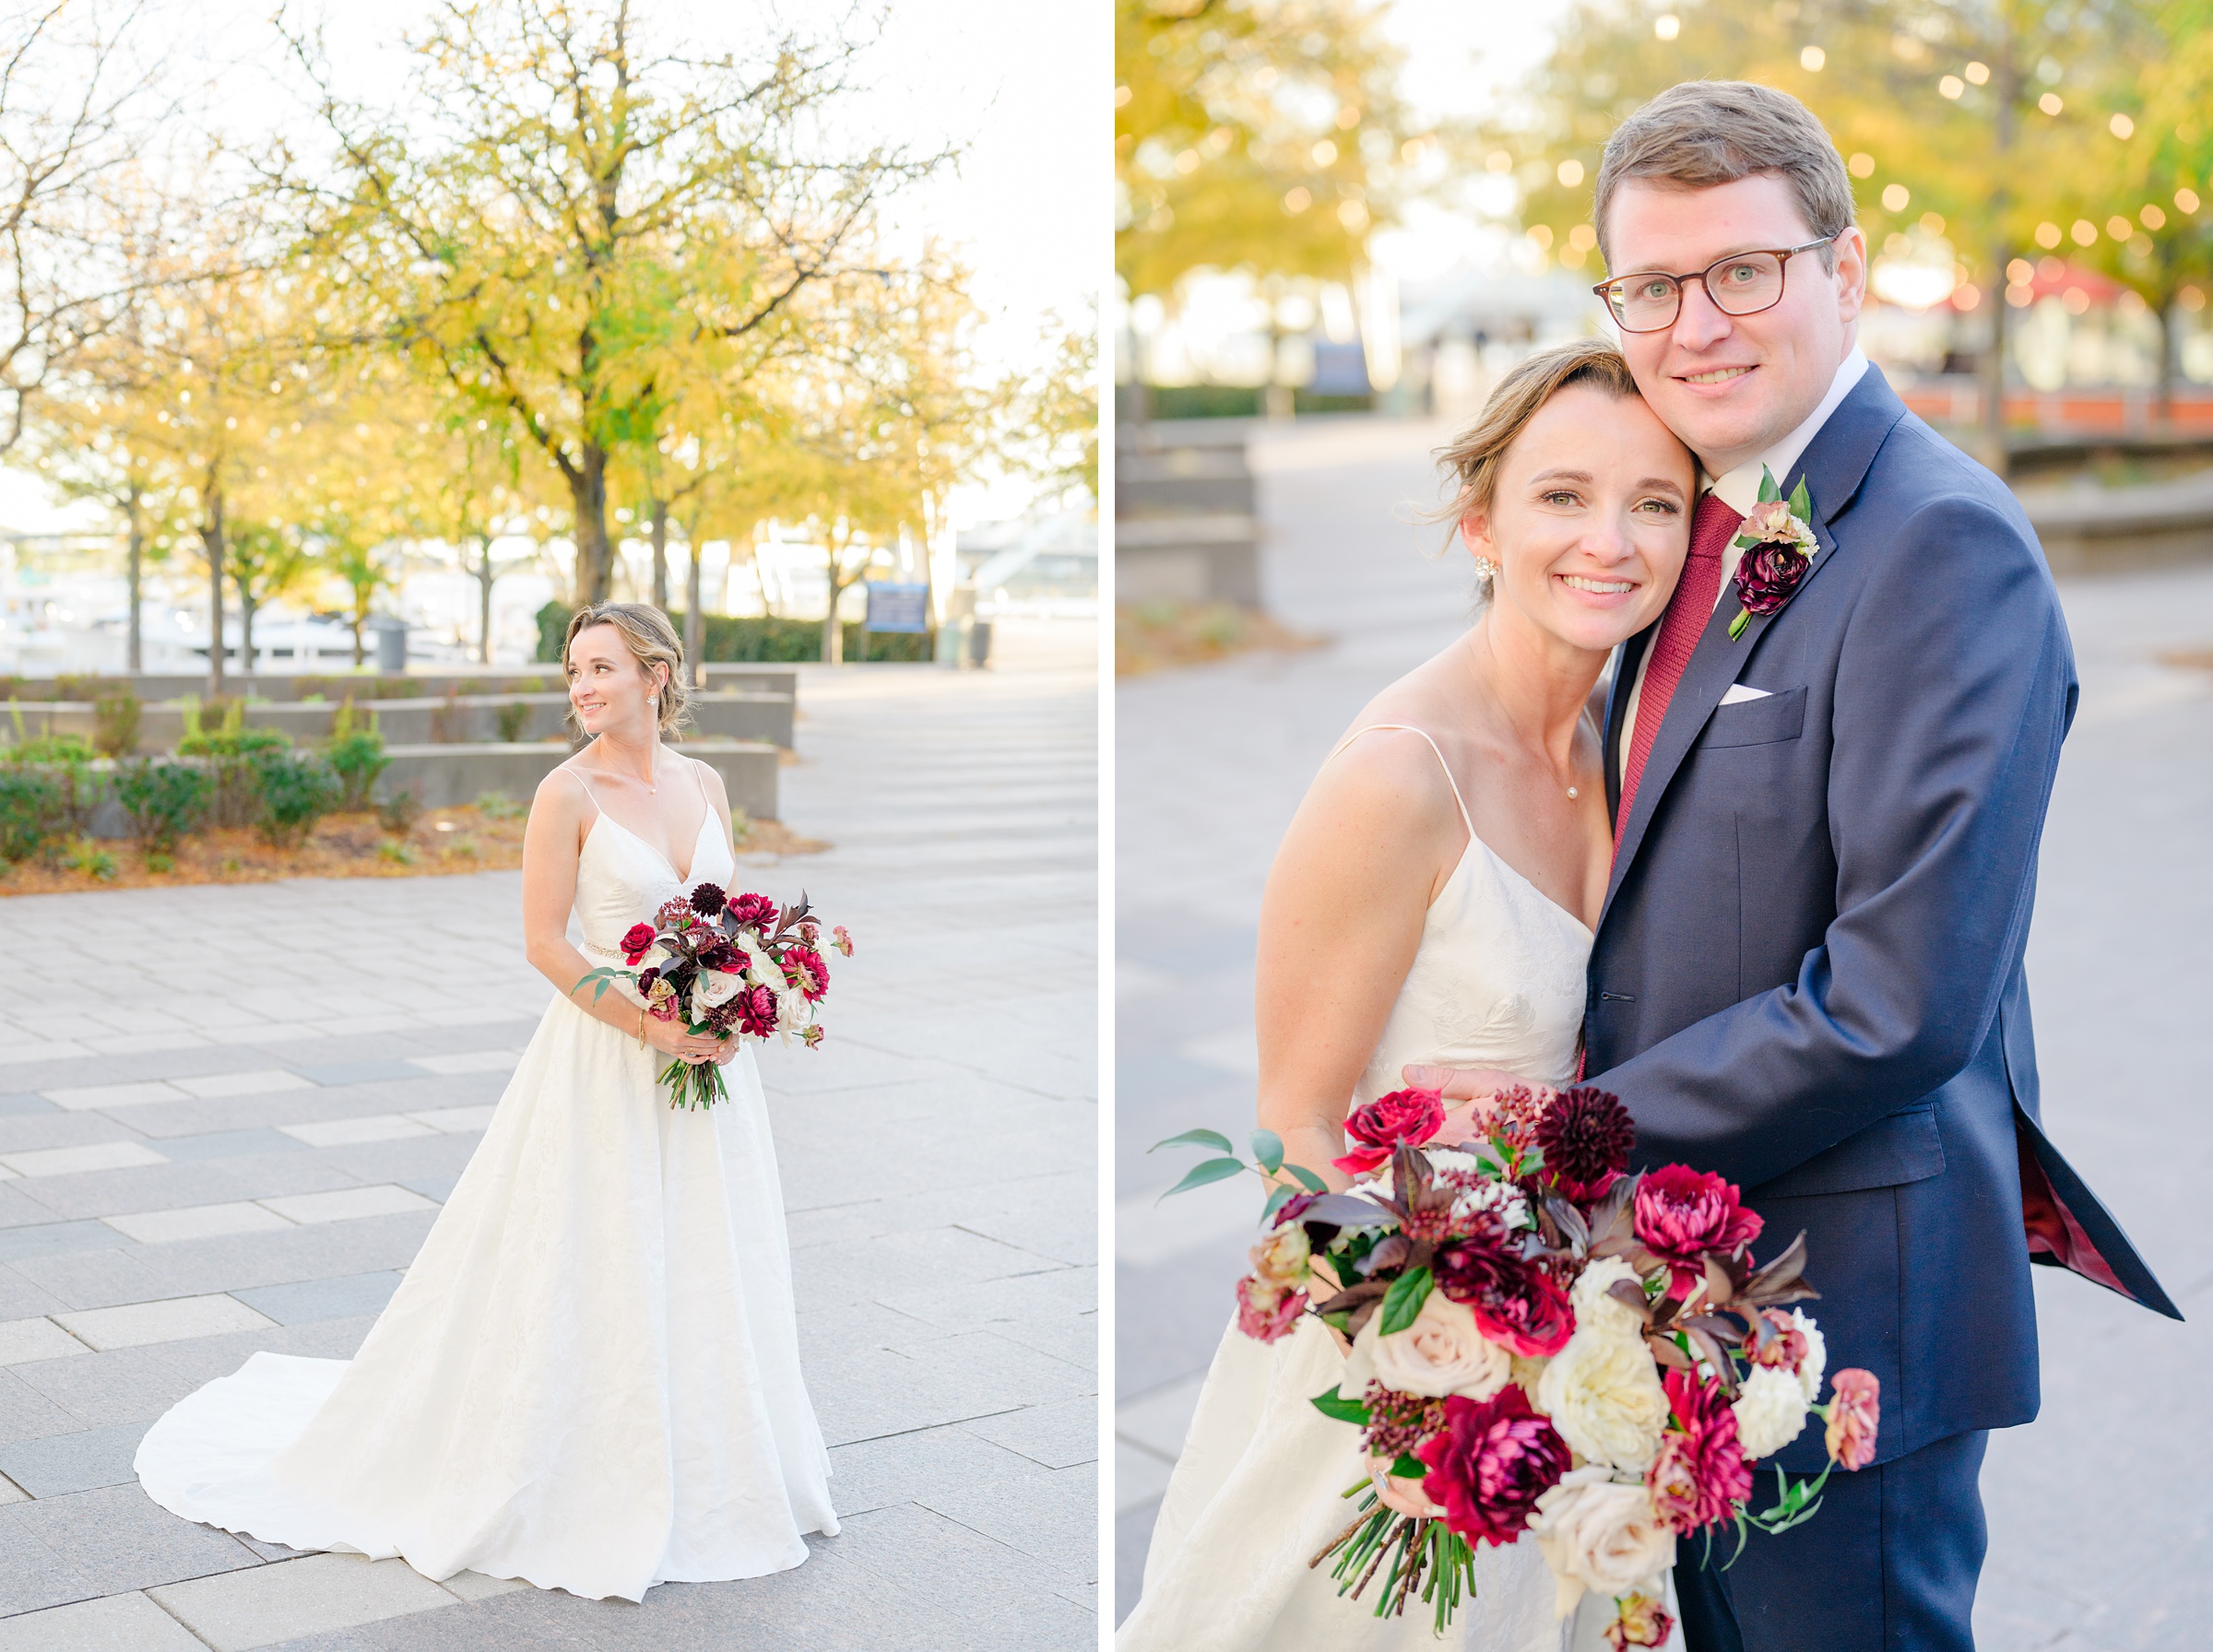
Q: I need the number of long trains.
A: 1